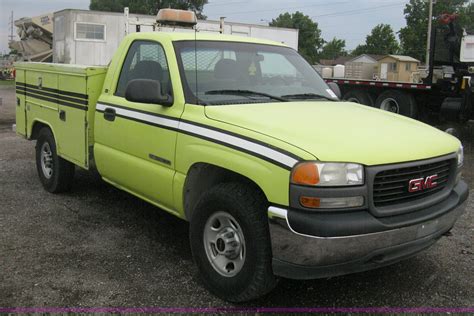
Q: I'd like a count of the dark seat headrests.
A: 2